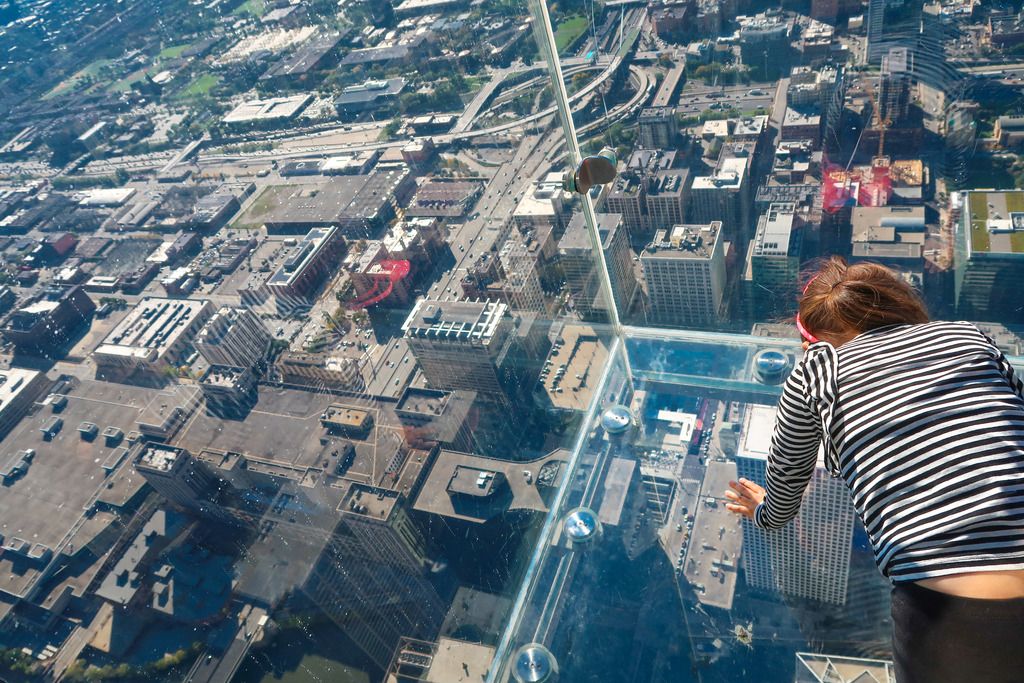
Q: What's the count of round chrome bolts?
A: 4